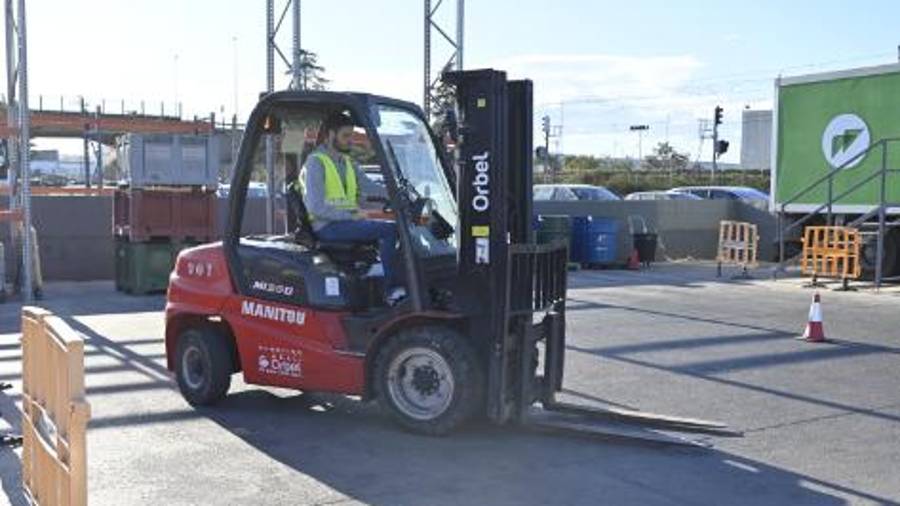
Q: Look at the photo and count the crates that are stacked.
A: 3